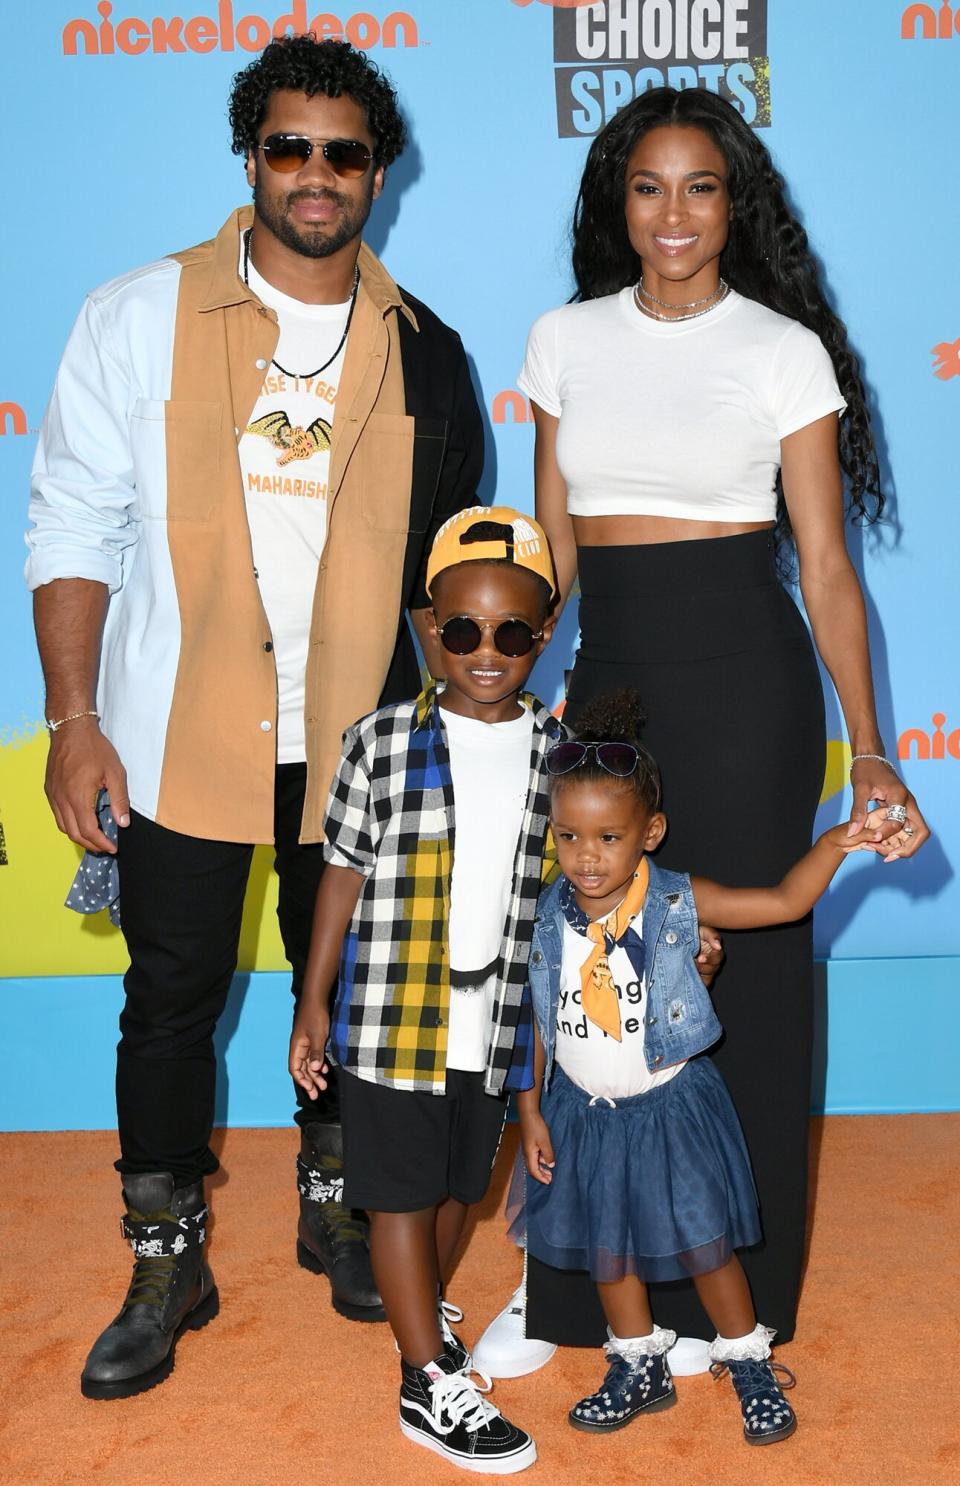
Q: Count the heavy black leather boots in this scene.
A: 2